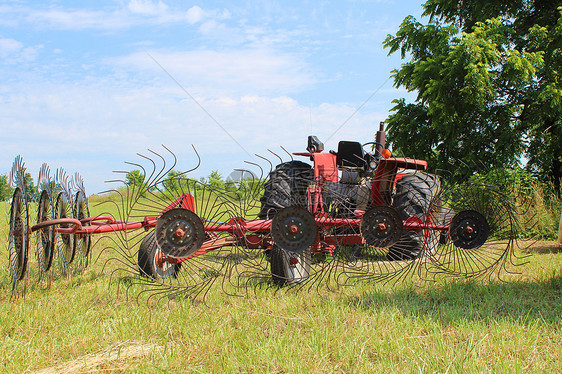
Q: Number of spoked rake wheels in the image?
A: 8